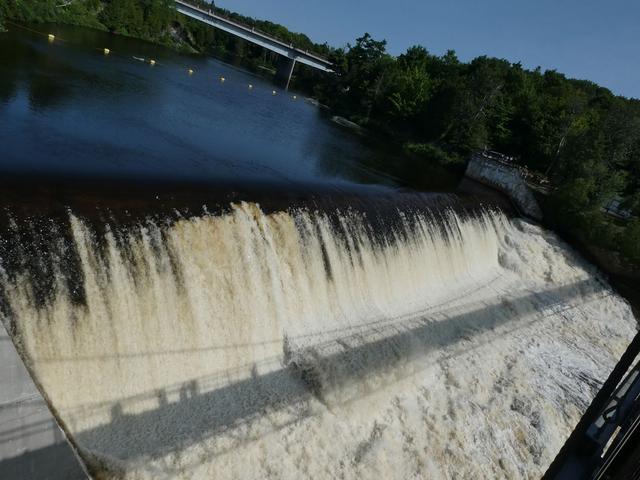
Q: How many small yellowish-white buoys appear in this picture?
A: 8